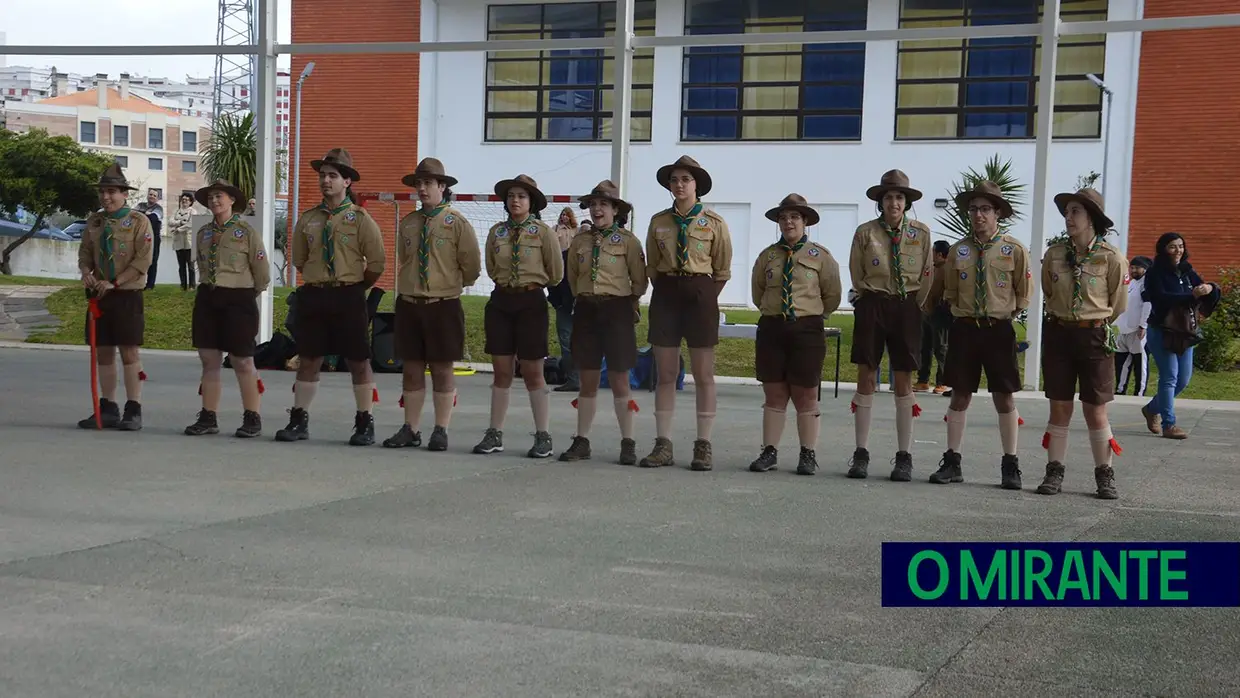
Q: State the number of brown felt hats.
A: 11